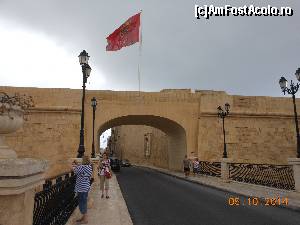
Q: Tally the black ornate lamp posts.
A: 4